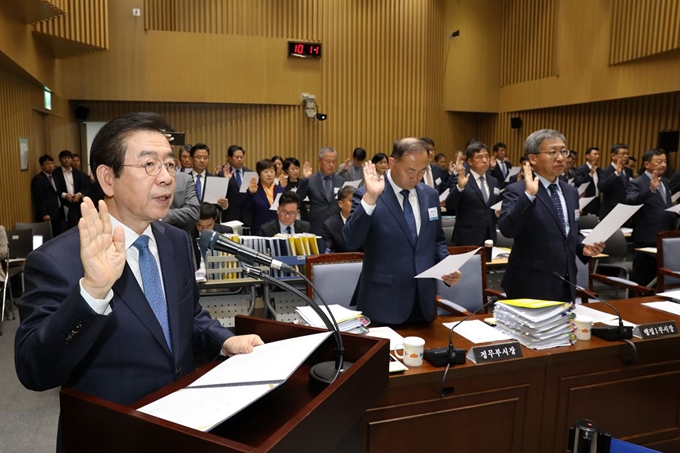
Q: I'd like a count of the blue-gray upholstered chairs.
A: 4